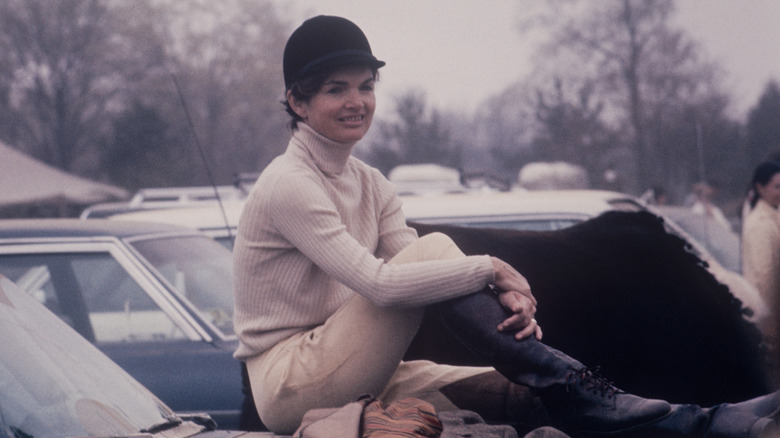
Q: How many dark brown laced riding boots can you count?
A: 2